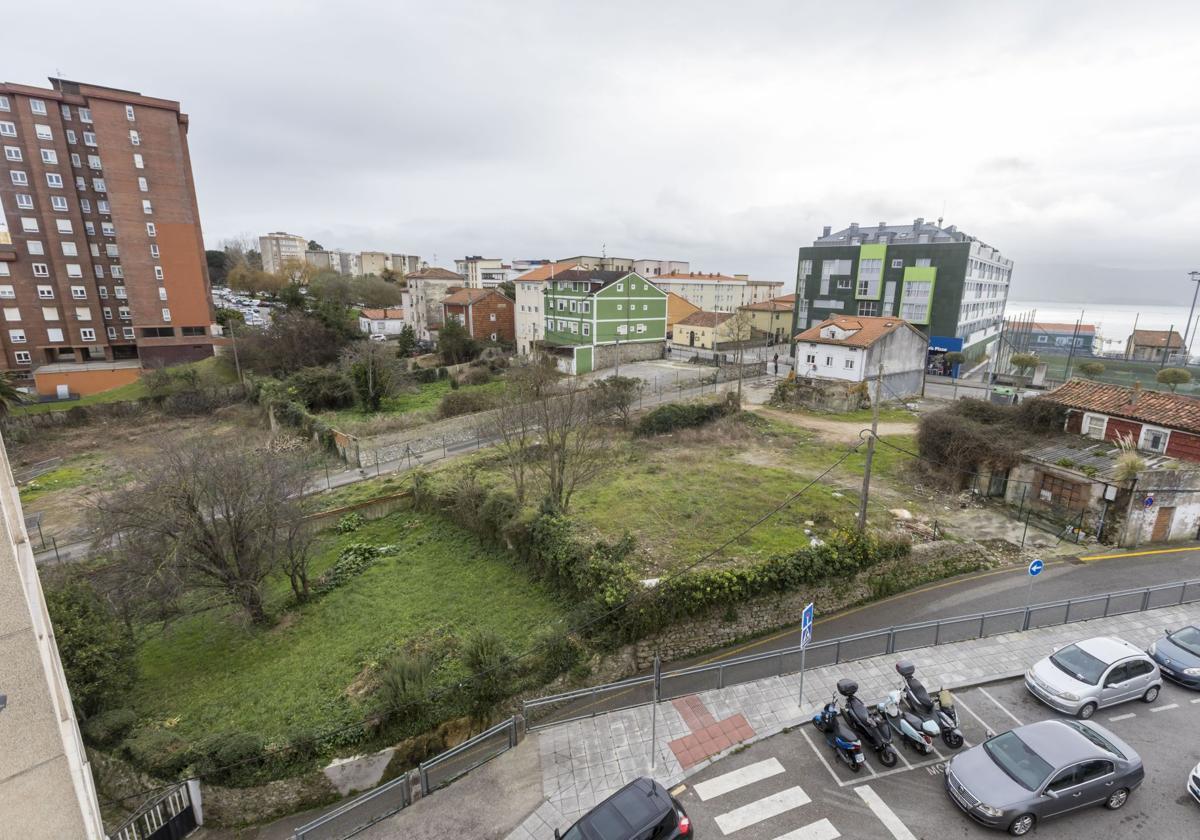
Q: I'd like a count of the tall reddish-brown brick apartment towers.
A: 1